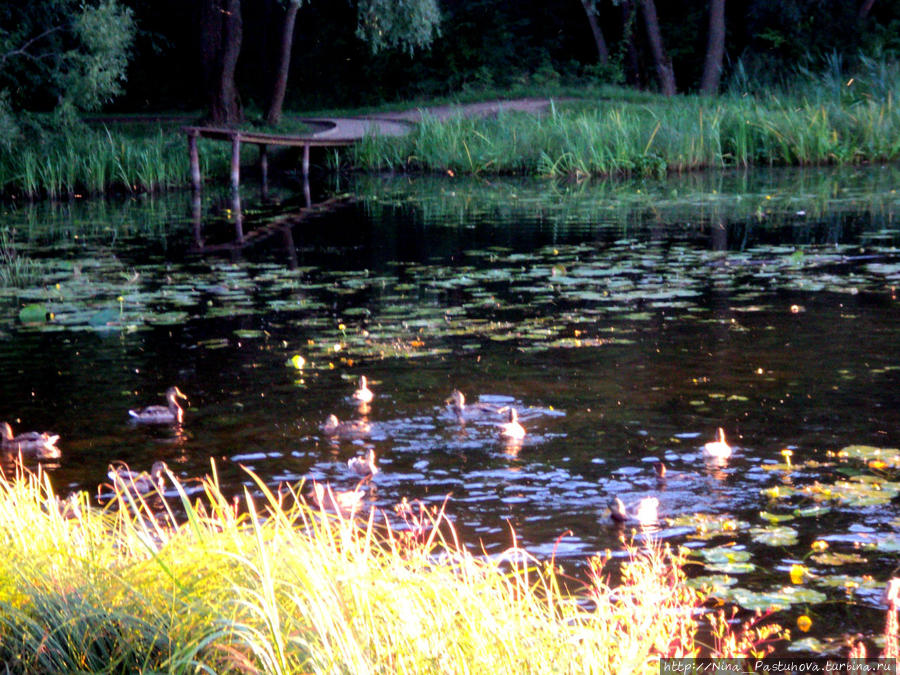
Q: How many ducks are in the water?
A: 12